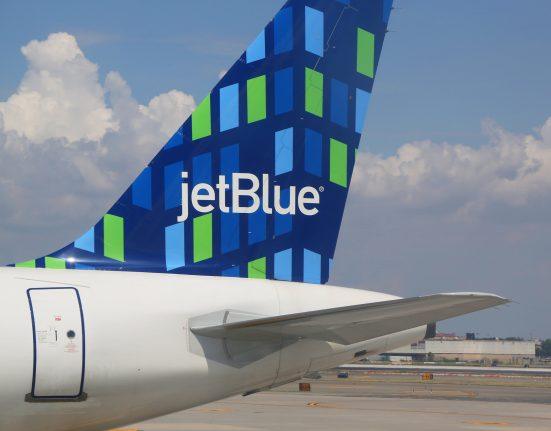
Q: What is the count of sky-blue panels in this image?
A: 9